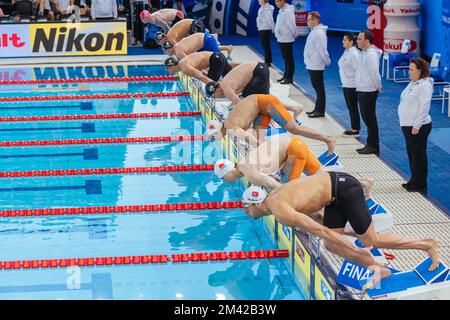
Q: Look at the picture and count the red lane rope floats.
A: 7